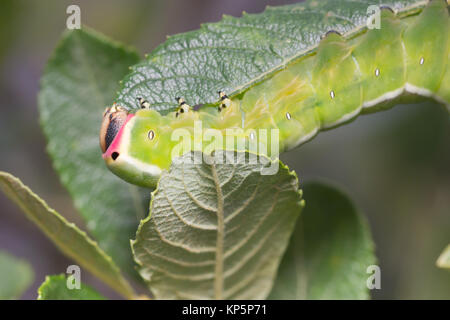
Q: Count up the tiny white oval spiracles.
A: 6